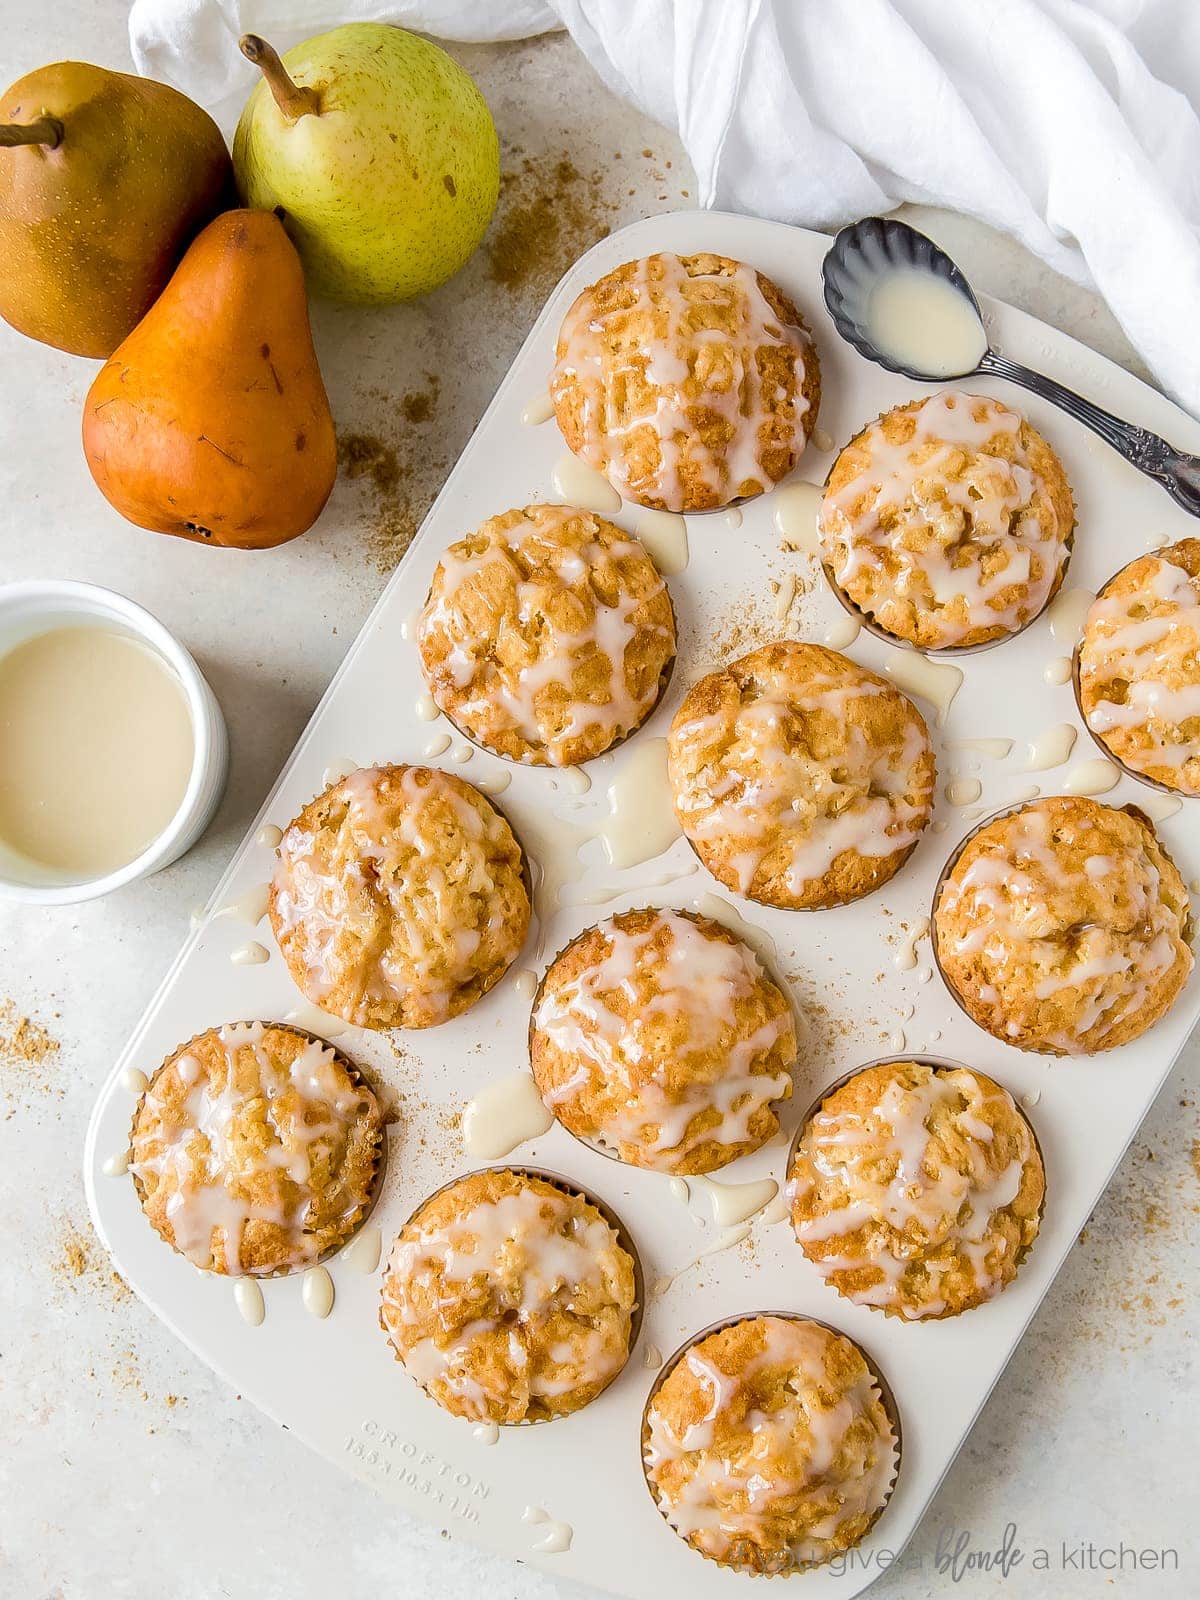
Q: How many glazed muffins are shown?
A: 12